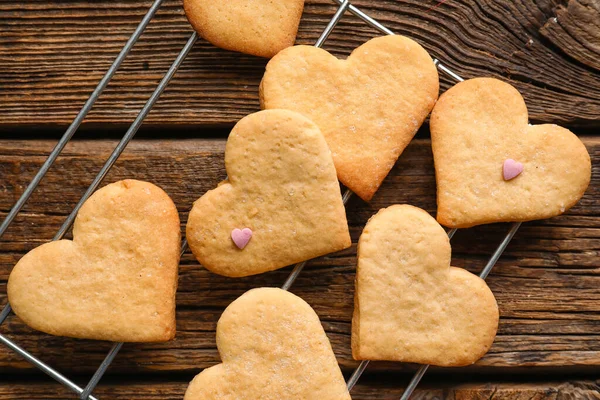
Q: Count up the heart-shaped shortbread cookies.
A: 7